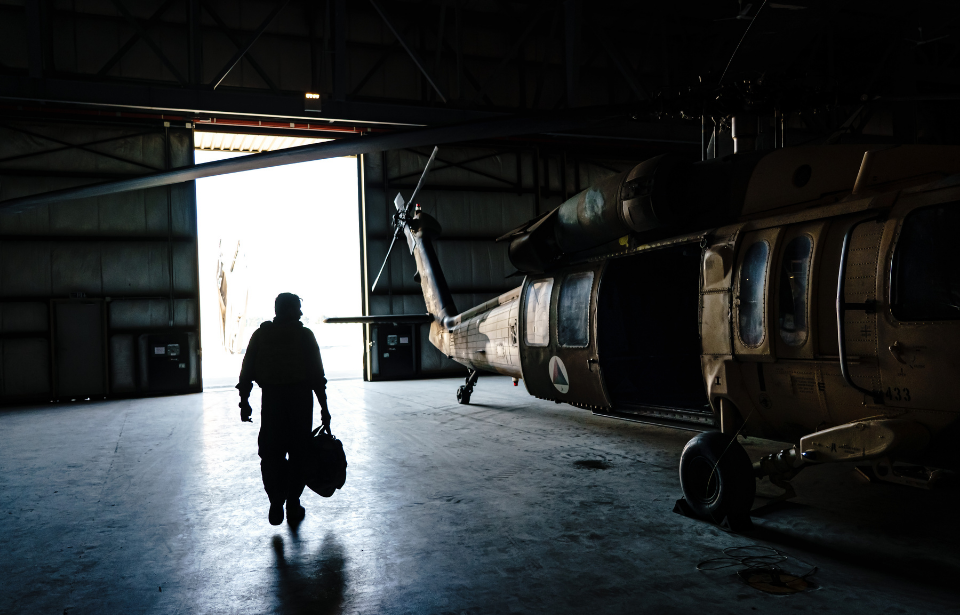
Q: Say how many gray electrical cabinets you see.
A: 2